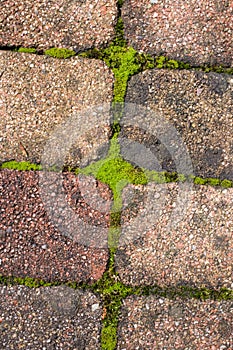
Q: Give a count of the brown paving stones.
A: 8